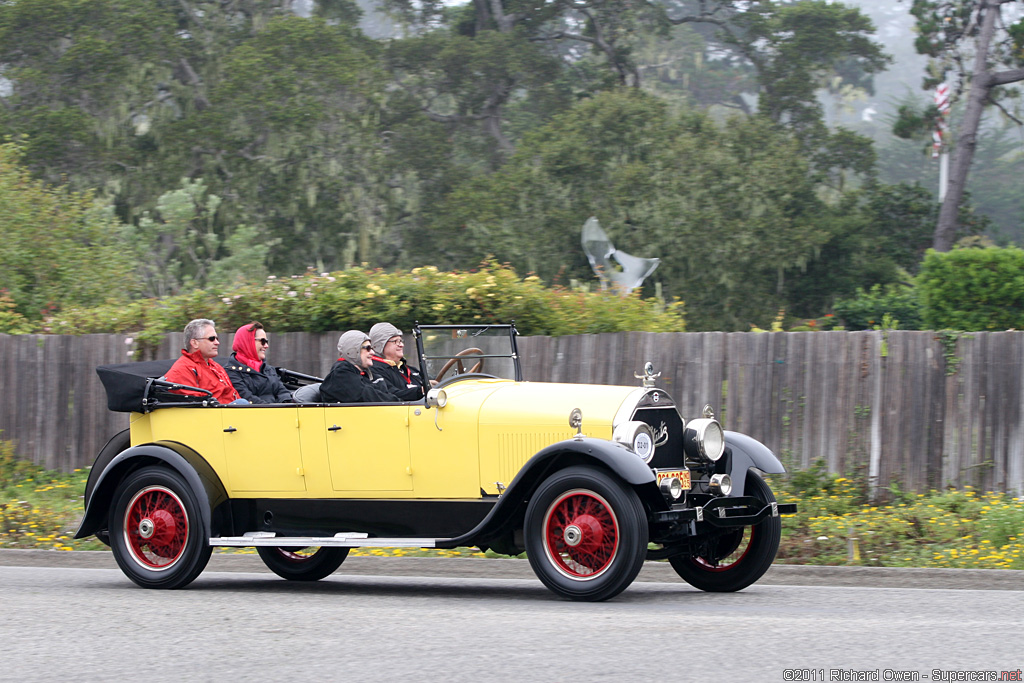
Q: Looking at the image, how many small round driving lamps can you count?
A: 2